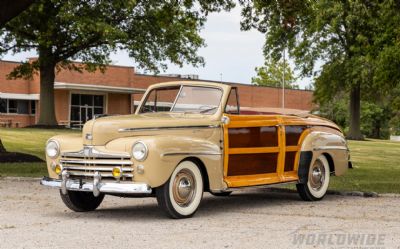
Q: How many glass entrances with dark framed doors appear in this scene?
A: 1